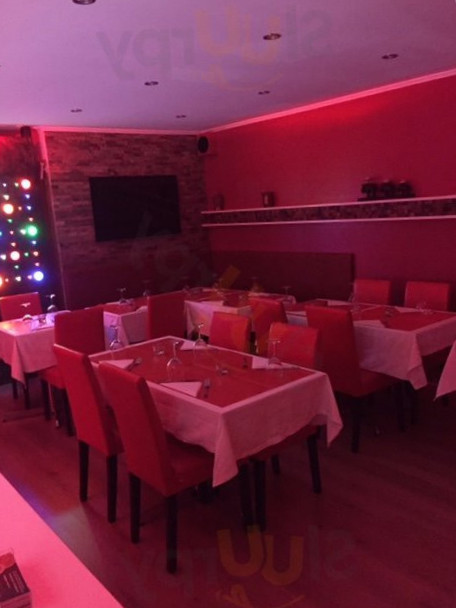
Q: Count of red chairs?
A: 11